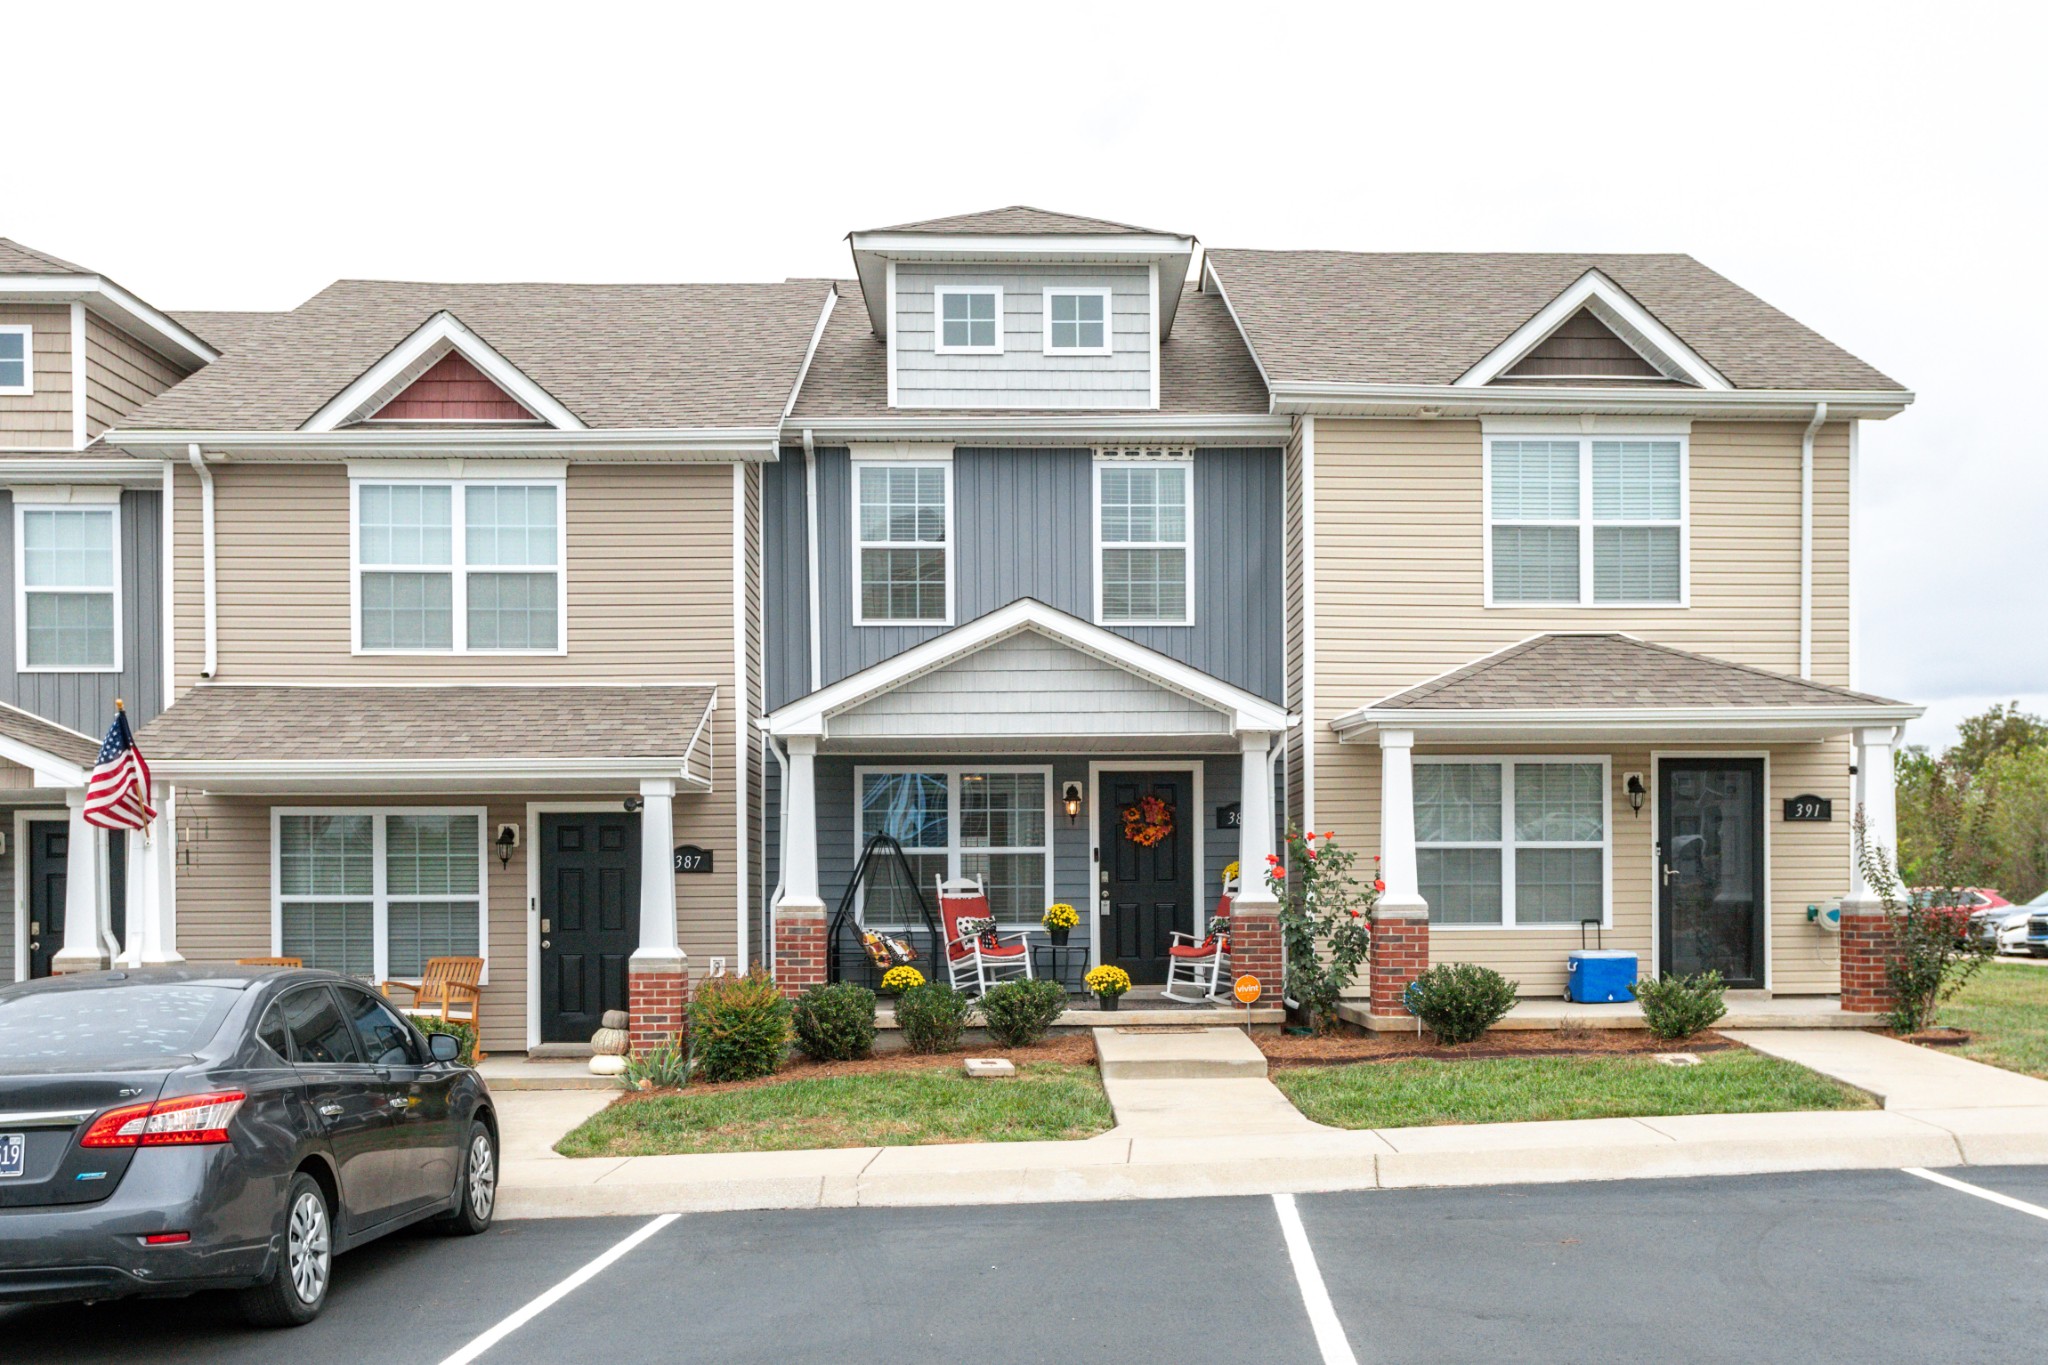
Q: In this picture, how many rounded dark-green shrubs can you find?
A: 5